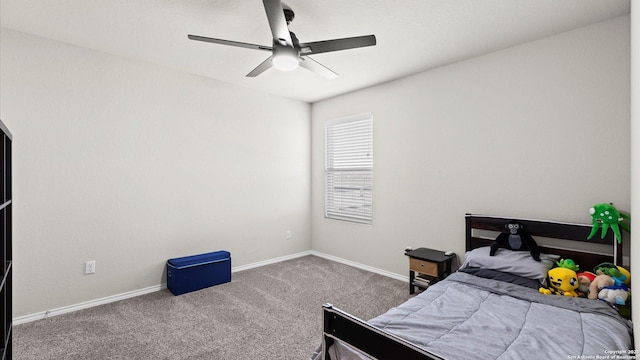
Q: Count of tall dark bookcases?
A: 1